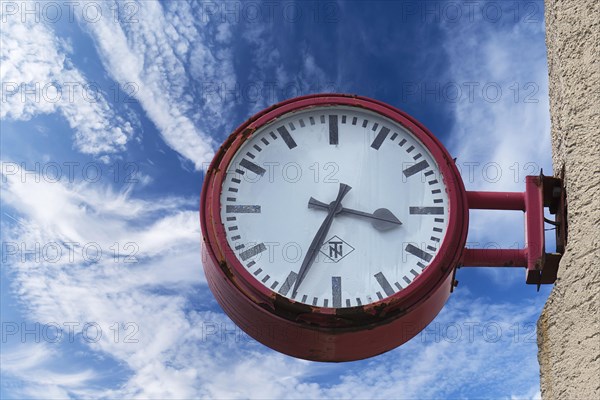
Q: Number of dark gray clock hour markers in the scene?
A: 12